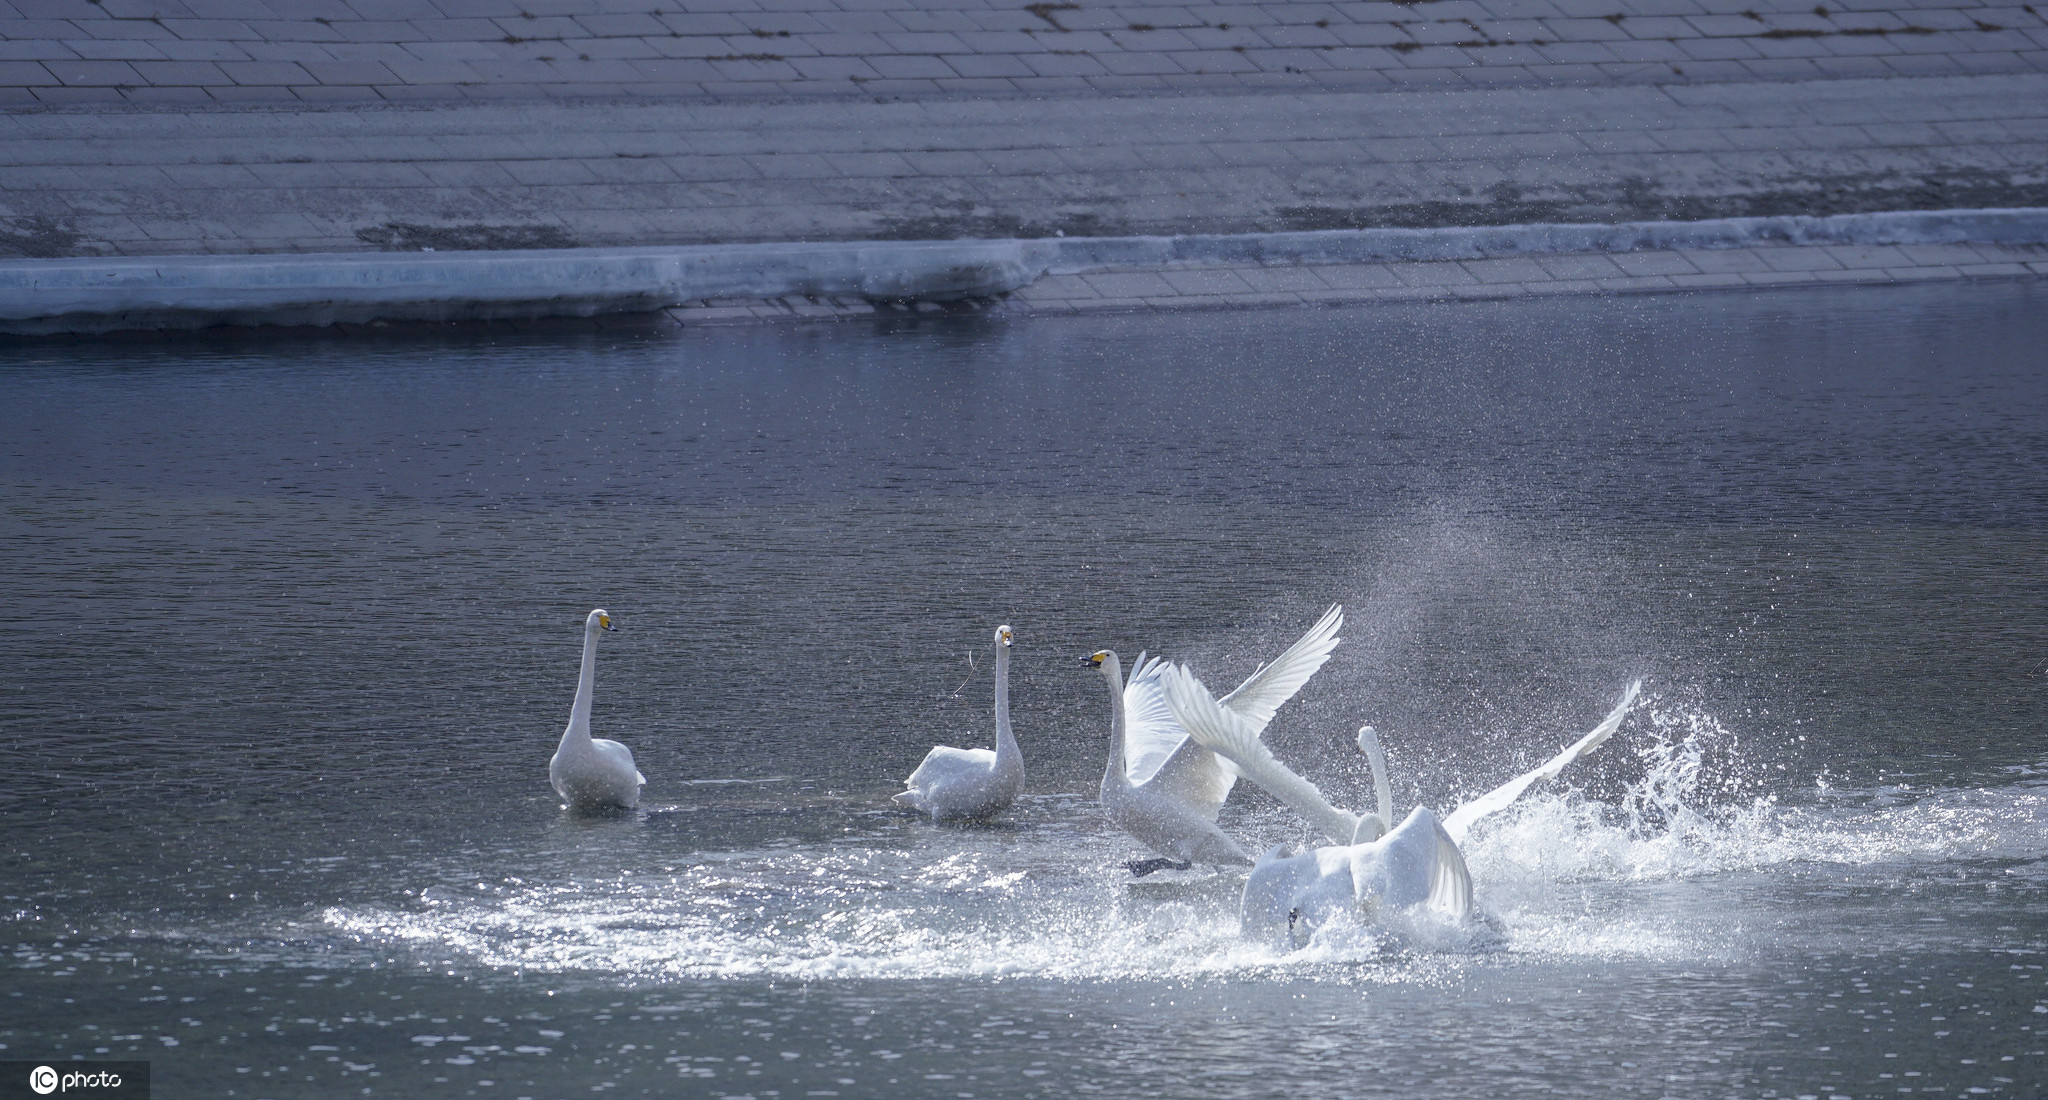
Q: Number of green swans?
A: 0